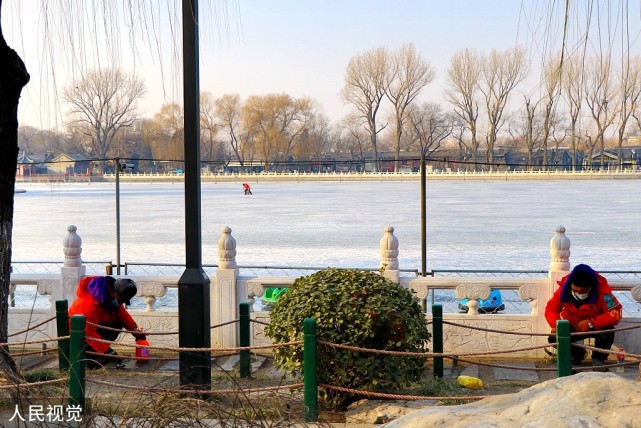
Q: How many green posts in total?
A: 6